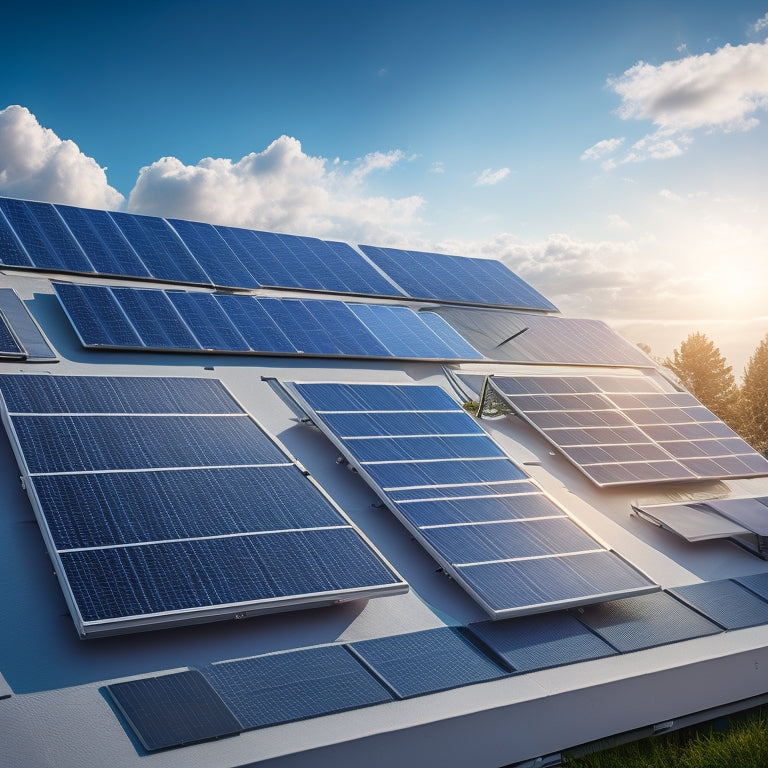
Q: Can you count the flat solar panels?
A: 7